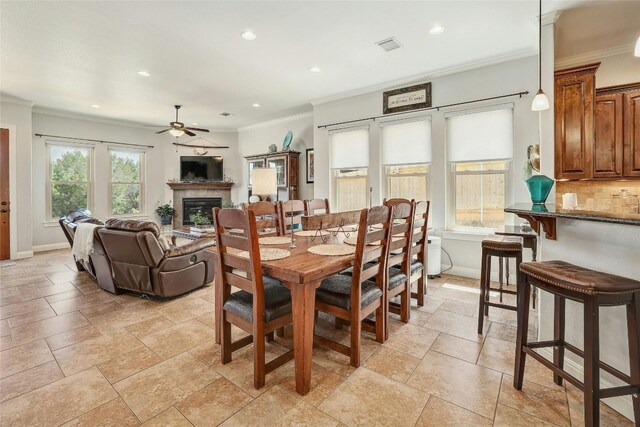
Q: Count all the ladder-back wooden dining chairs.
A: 8